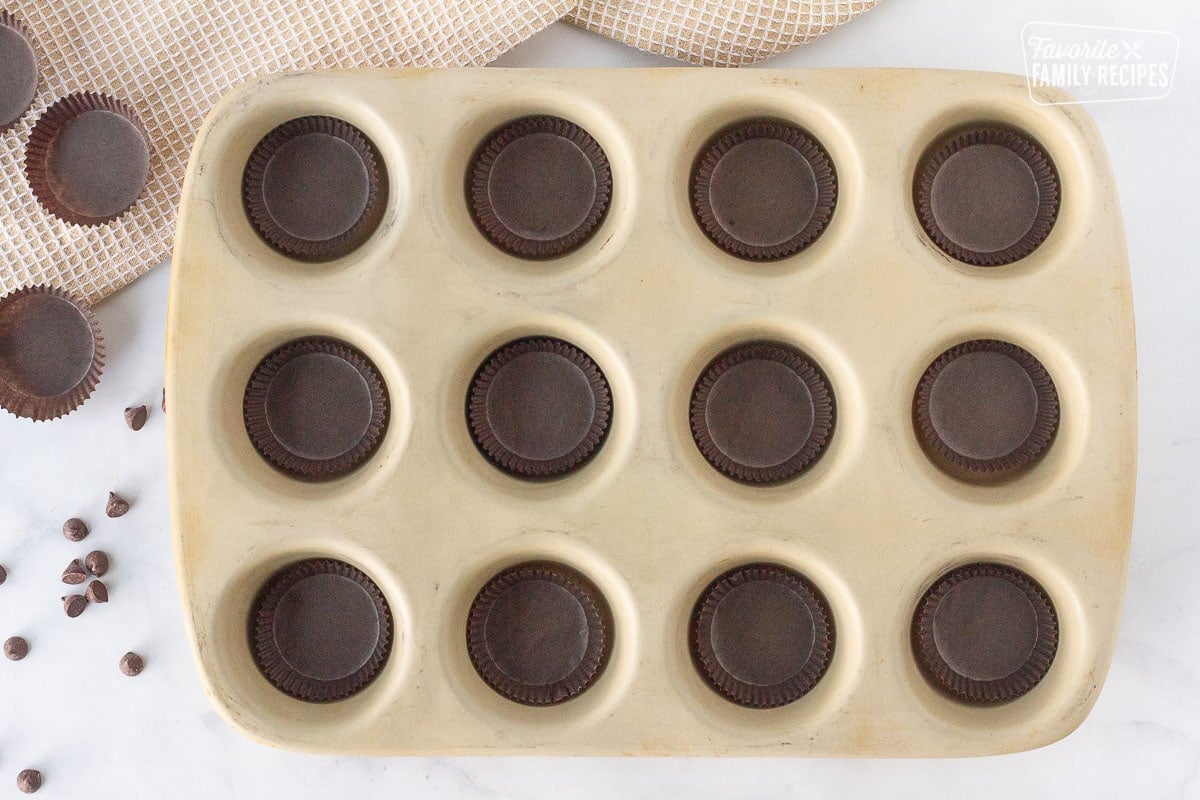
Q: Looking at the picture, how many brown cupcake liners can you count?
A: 15